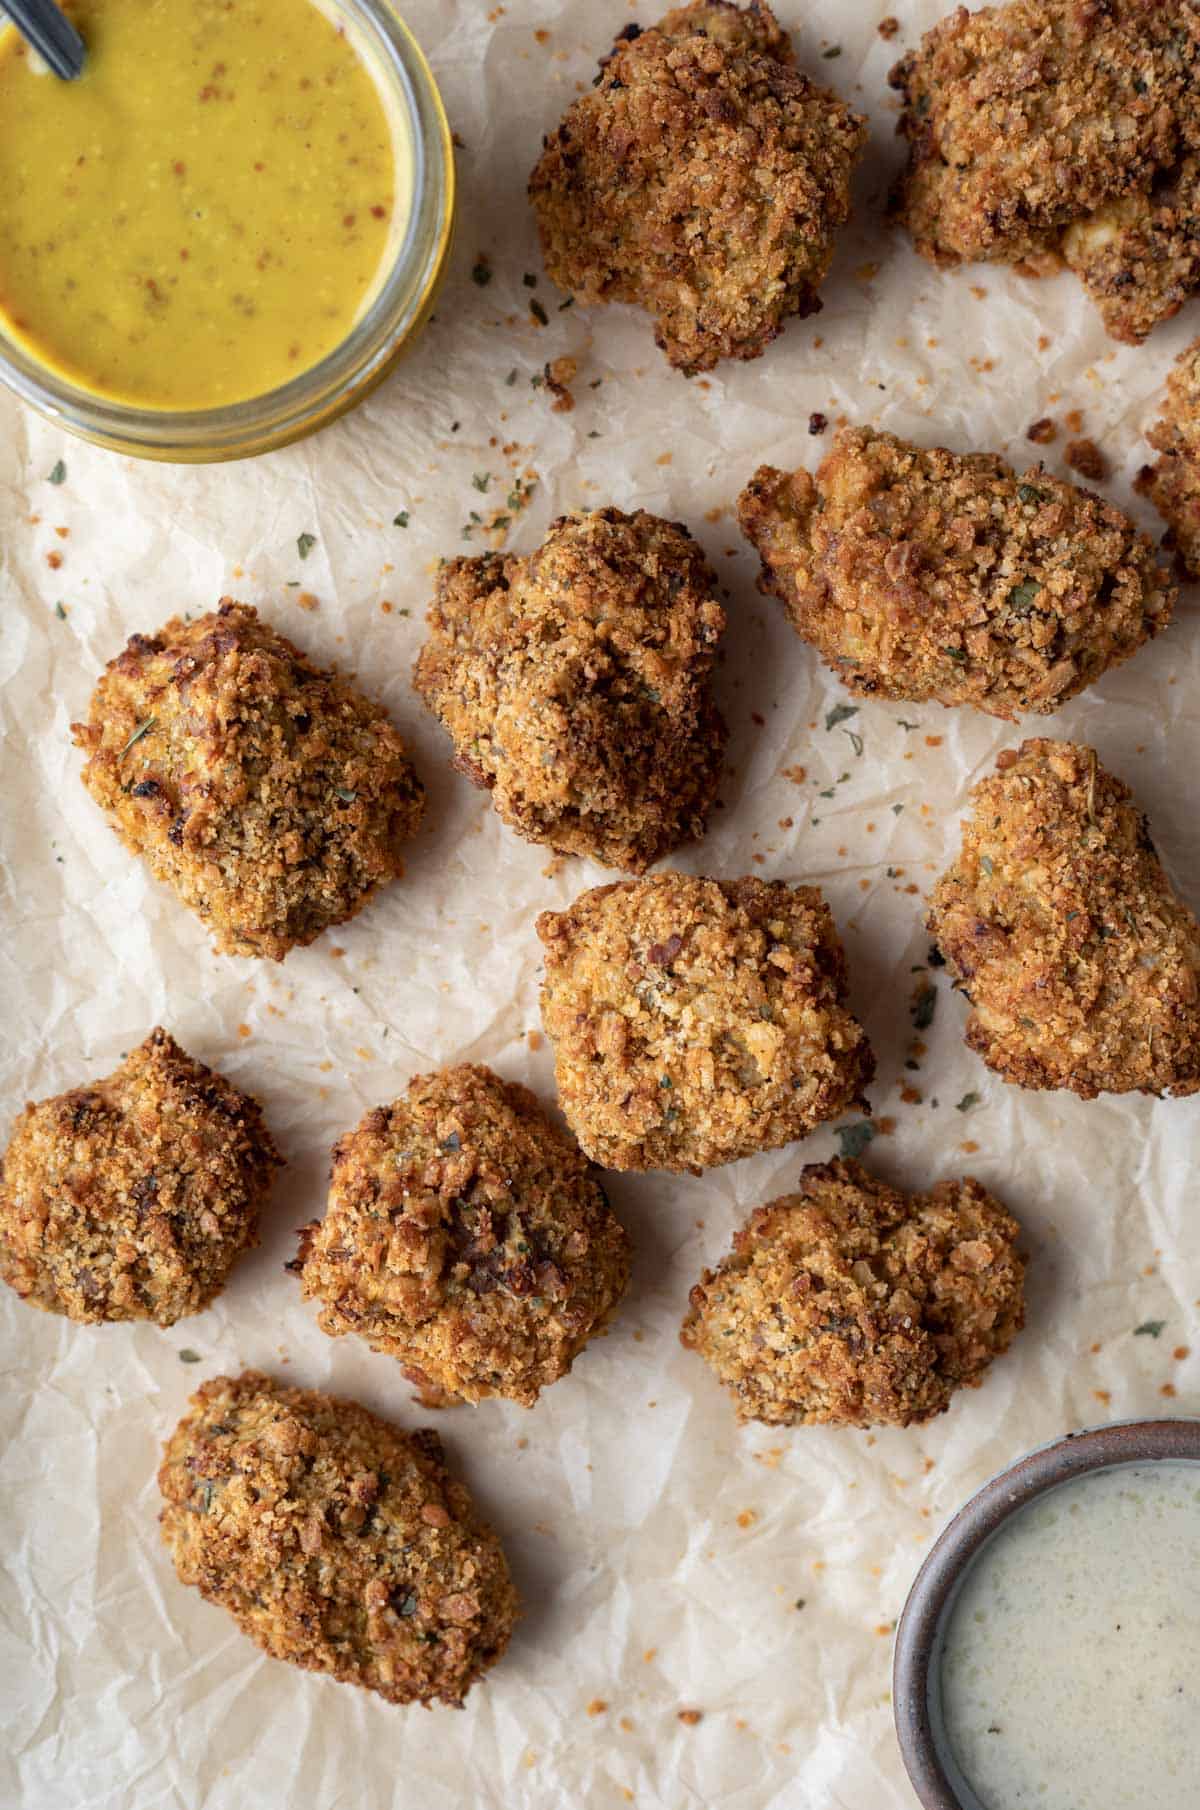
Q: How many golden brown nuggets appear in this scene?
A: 12